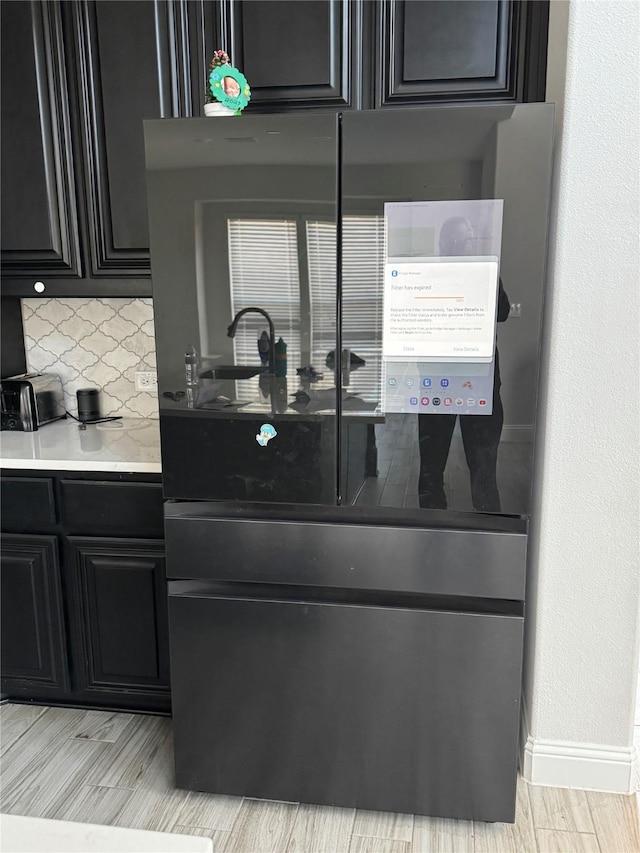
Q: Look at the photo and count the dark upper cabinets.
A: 4